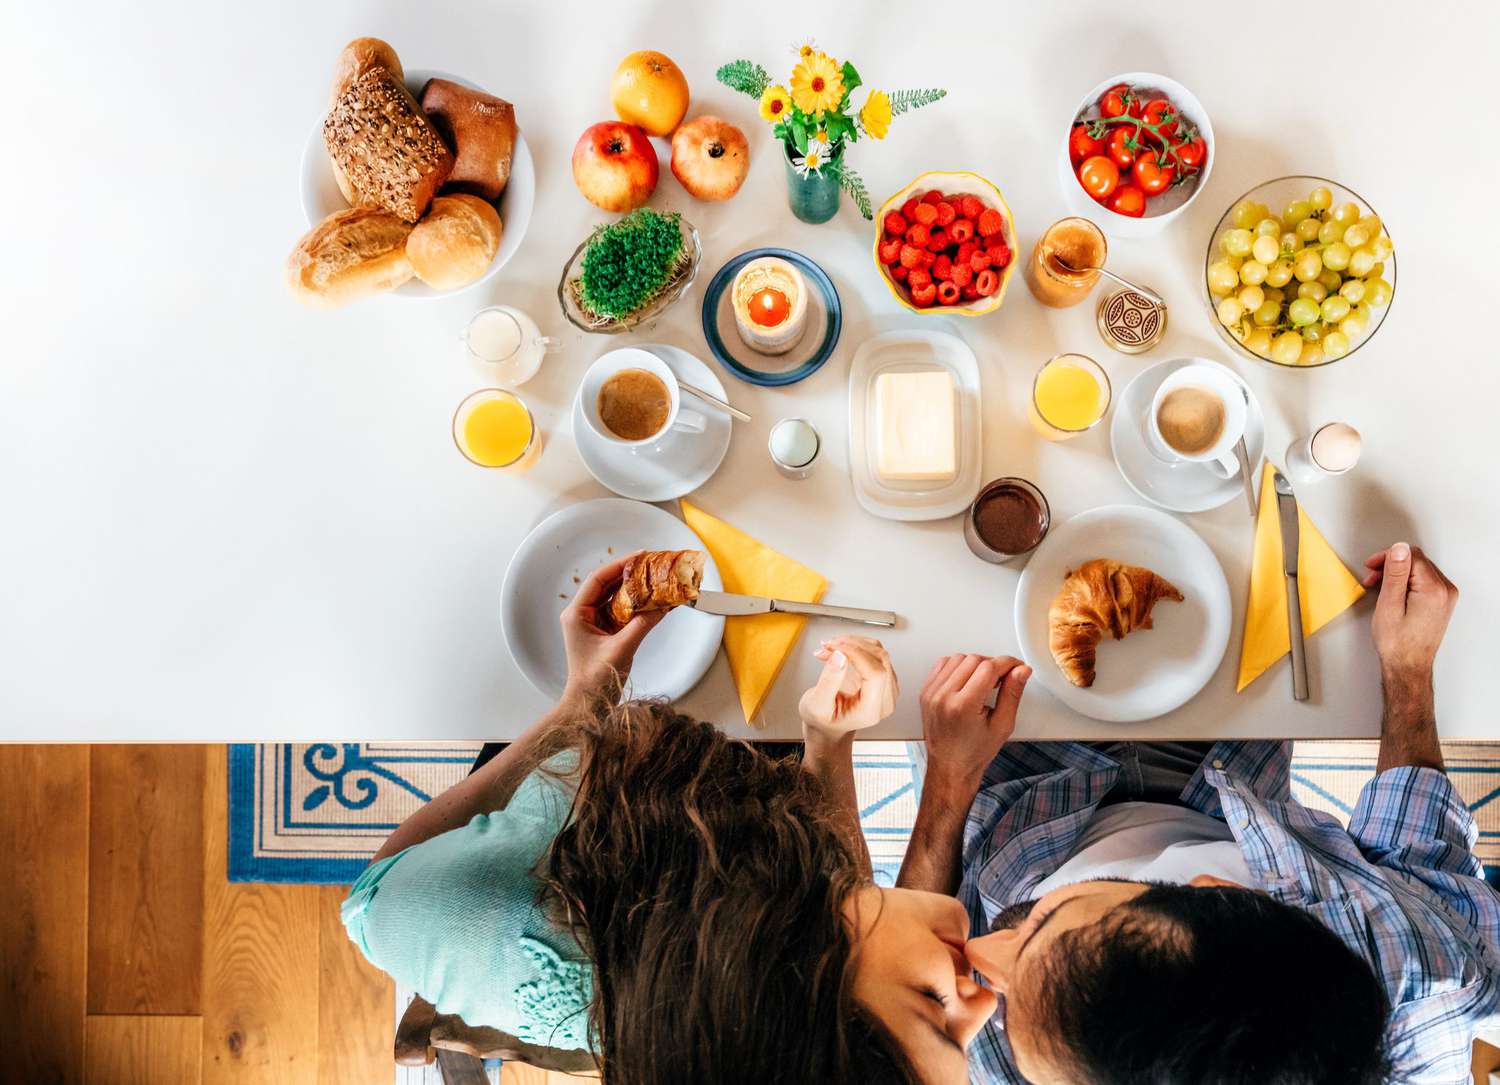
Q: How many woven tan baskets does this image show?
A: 0